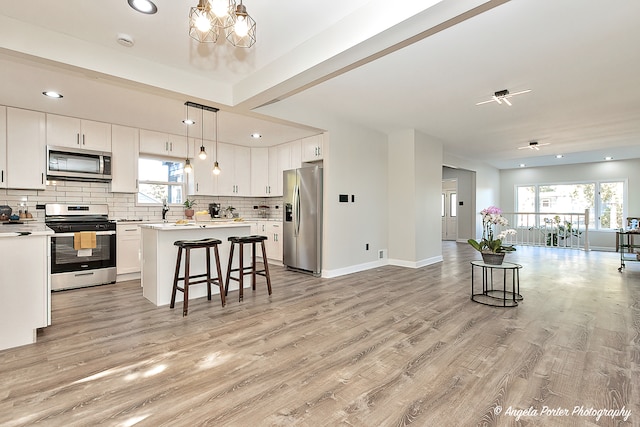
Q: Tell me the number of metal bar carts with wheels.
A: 1